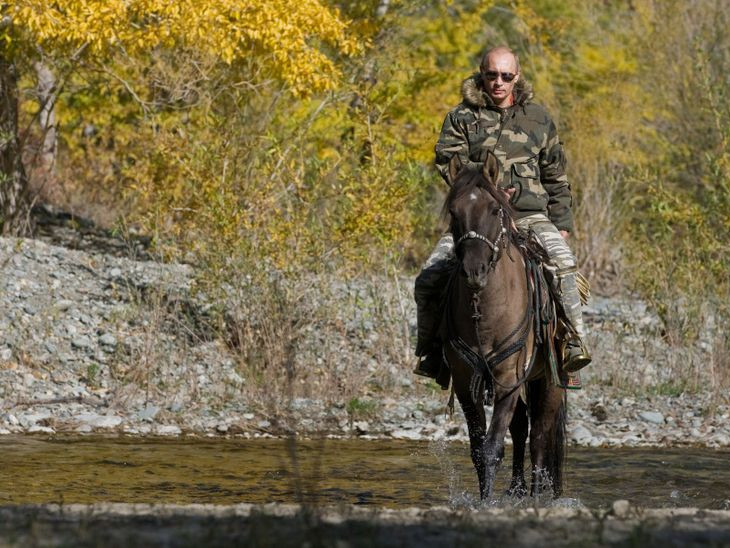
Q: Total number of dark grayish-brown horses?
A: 1